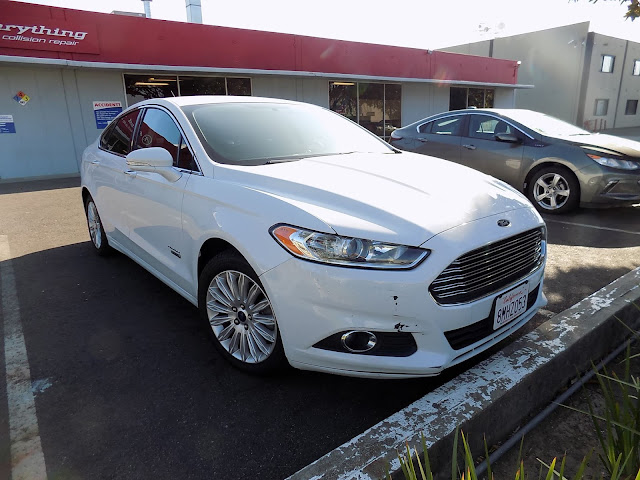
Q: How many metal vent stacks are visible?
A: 2